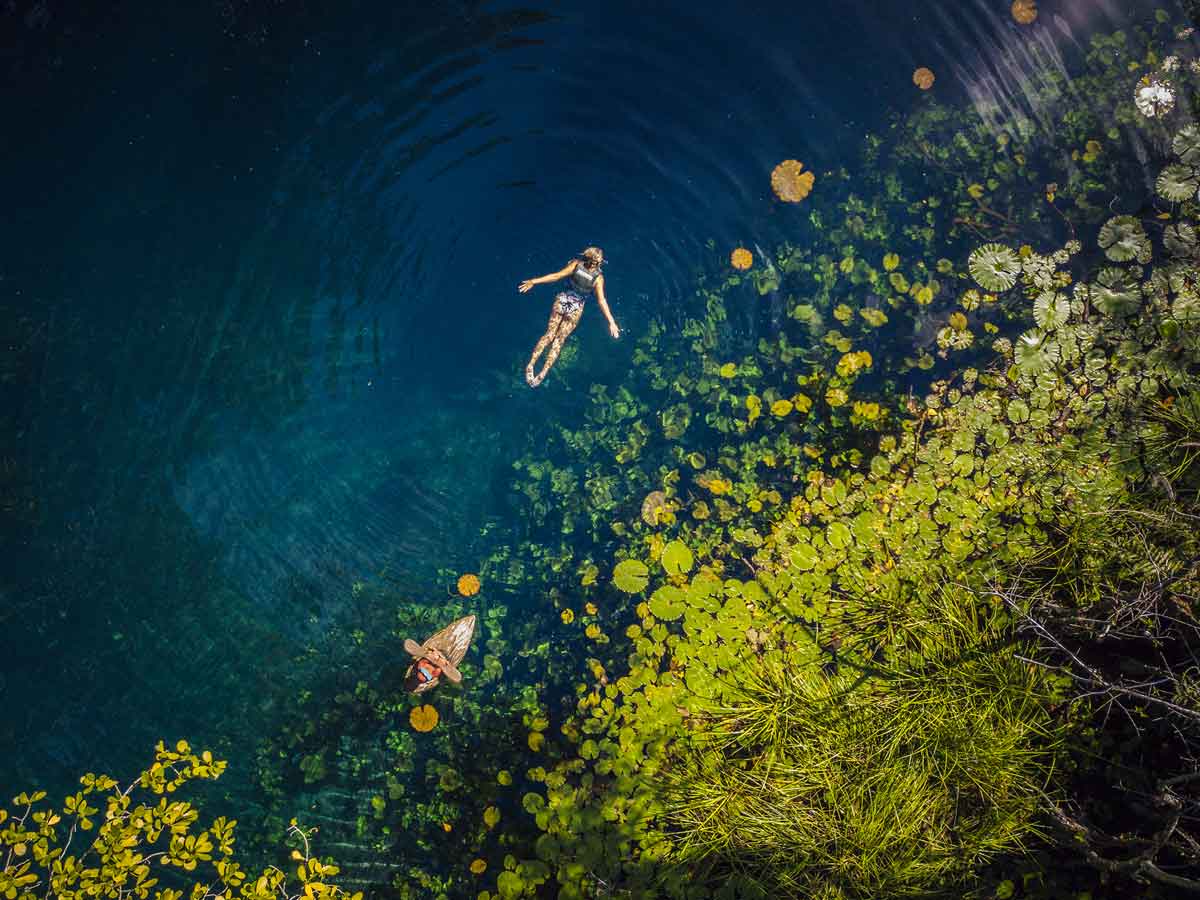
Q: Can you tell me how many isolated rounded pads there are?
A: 6